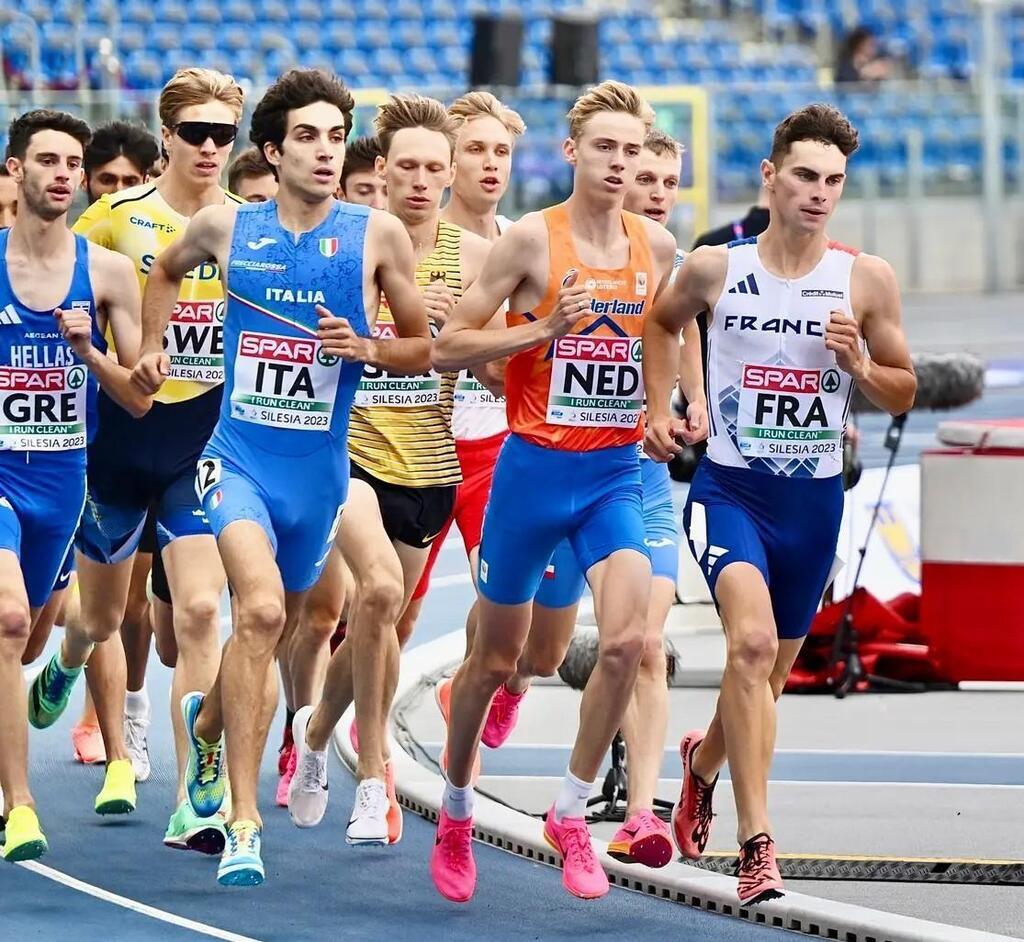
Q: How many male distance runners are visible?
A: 12